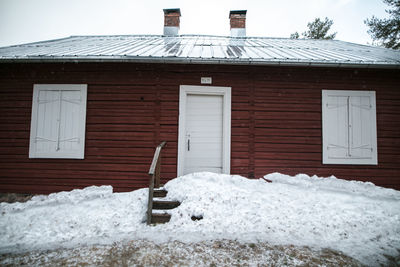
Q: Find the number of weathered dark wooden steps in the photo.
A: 3